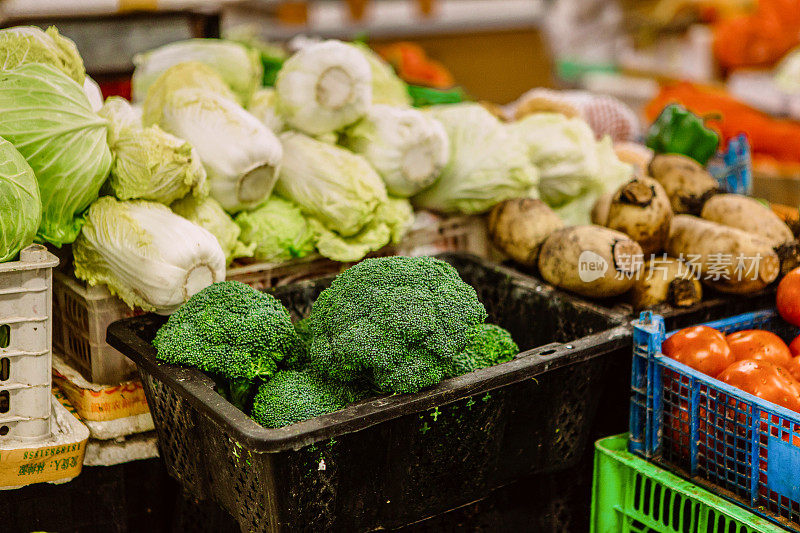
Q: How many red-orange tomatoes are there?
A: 6